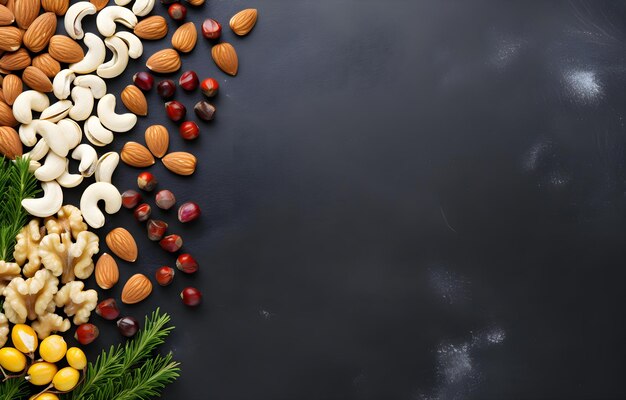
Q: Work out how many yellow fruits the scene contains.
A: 7